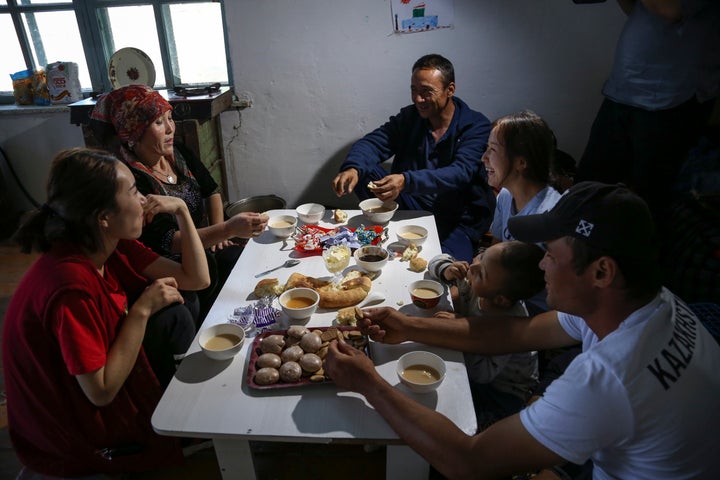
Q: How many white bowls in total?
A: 8